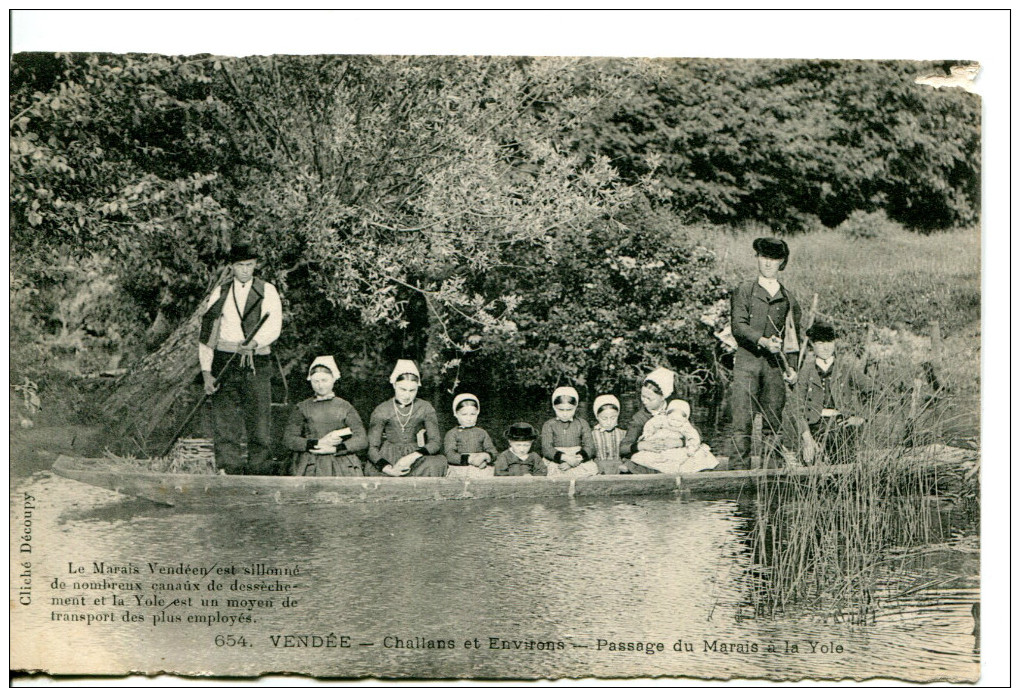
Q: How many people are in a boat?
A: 11